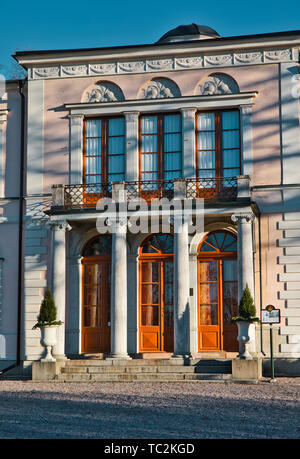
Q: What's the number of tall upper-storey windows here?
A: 3